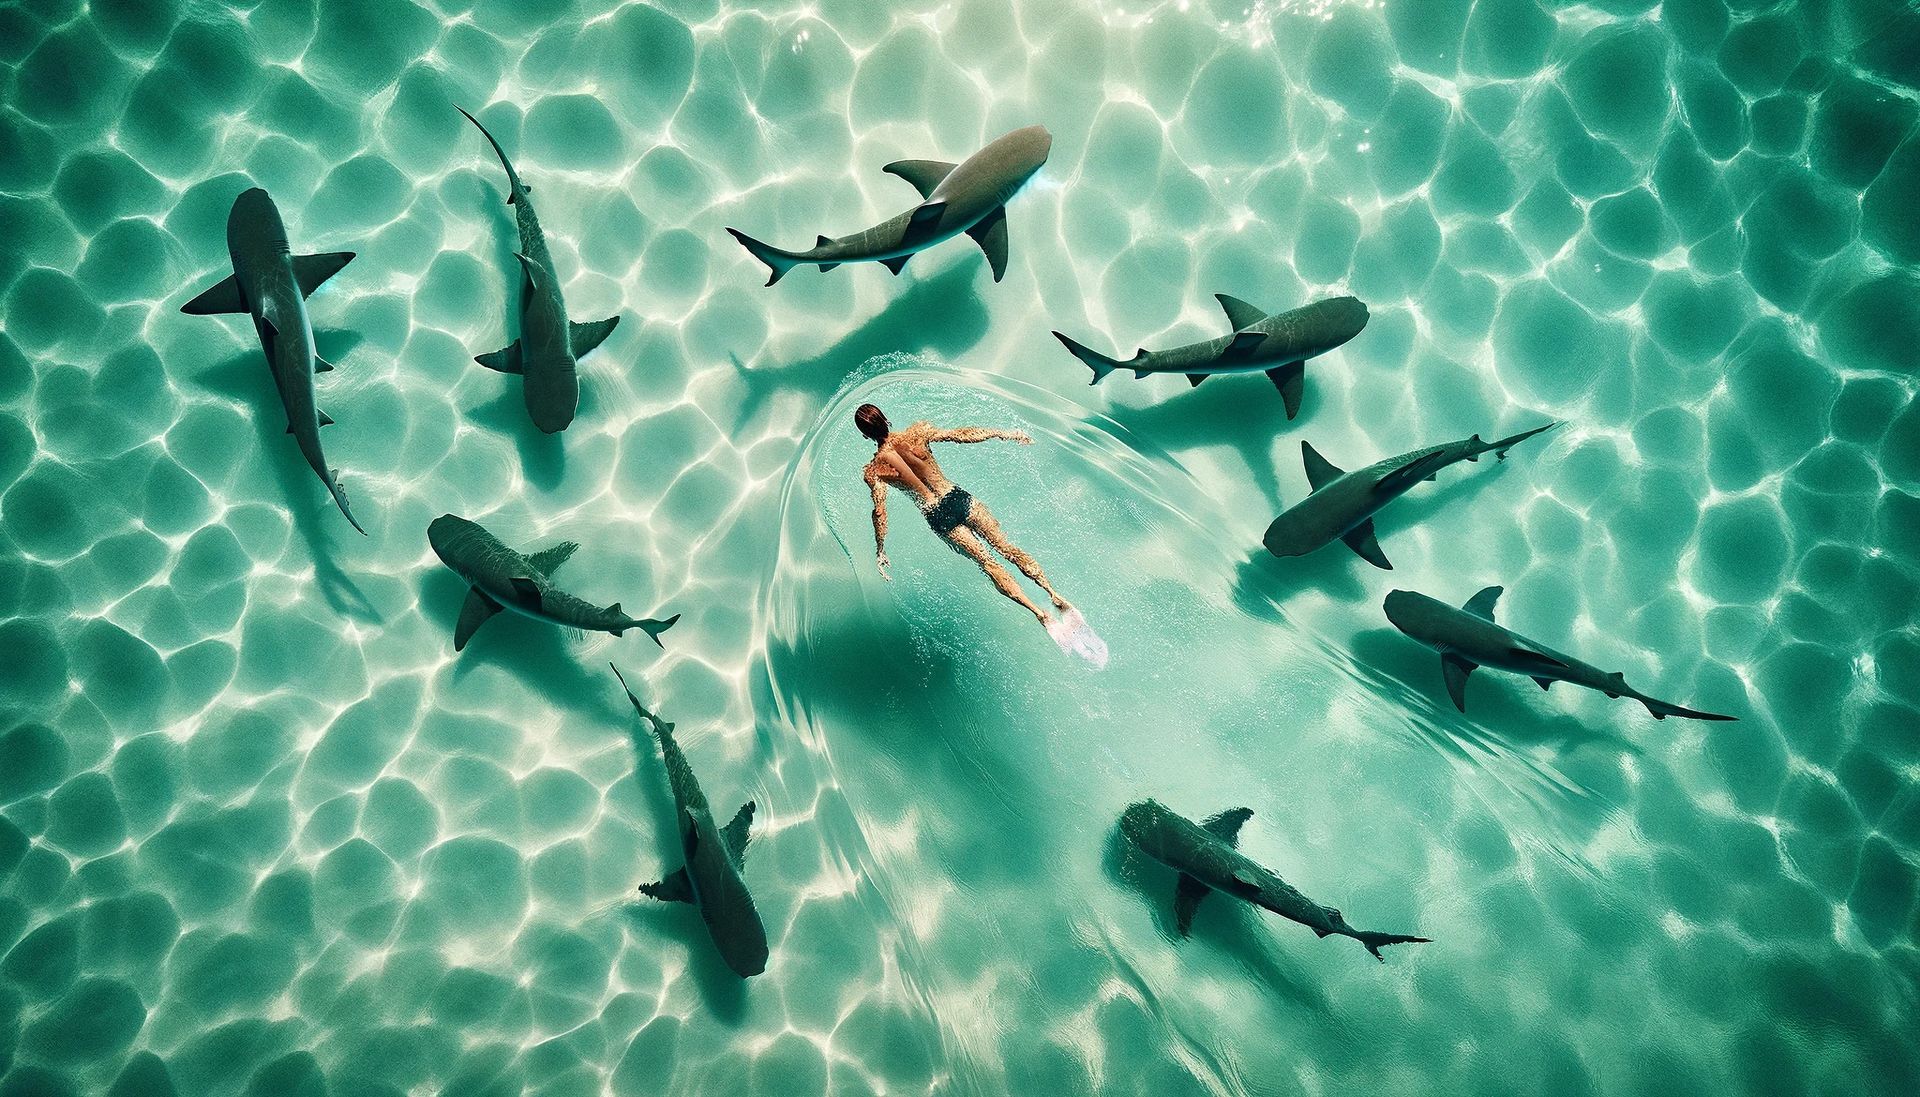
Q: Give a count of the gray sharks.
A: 9